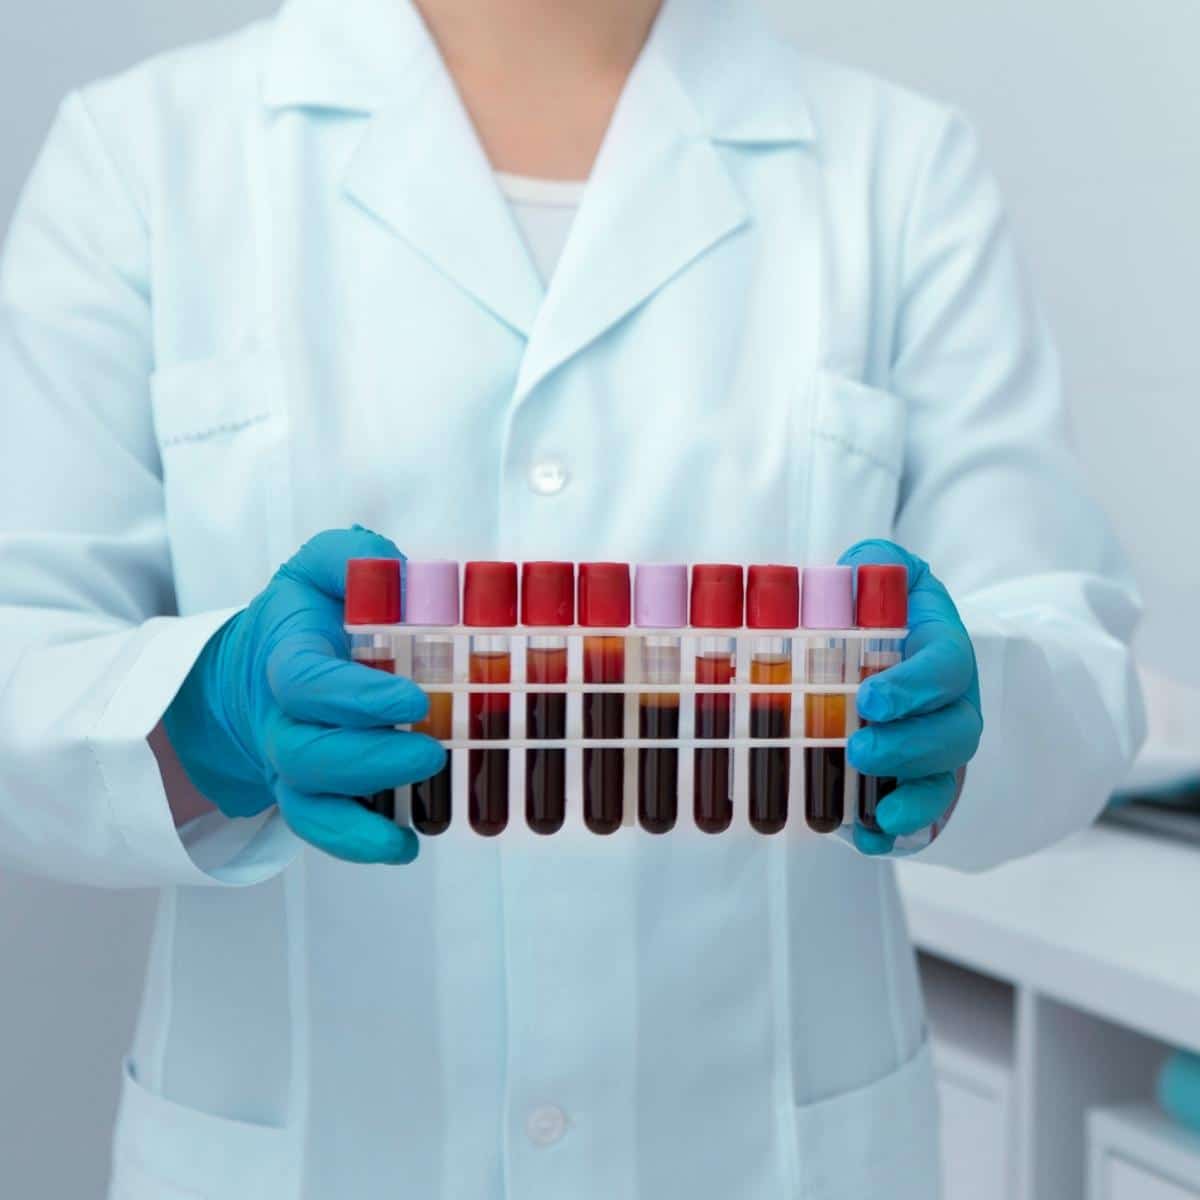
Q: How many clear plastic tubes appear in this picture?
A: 10